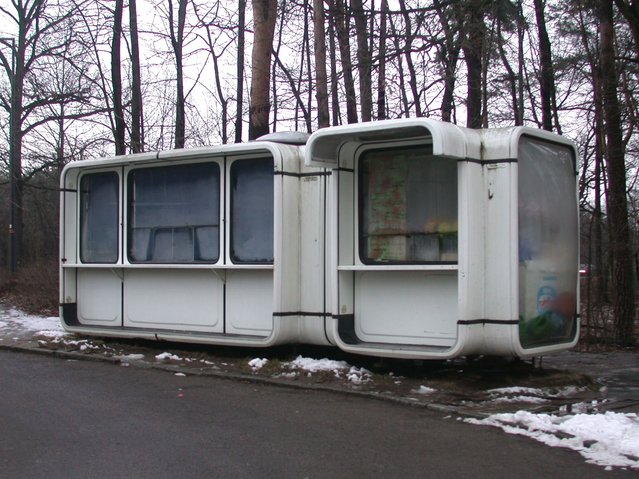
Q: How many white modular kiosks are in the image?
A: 2